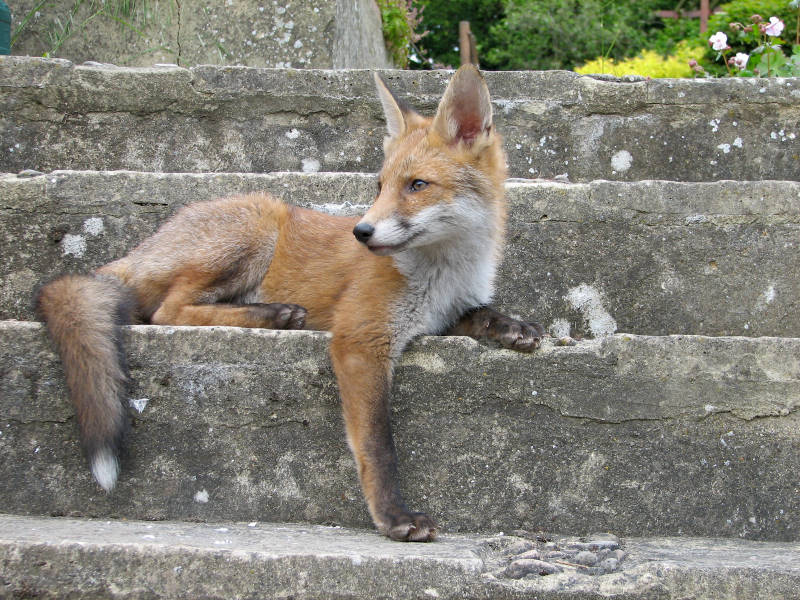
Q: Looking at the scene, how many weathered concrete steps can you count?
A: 4